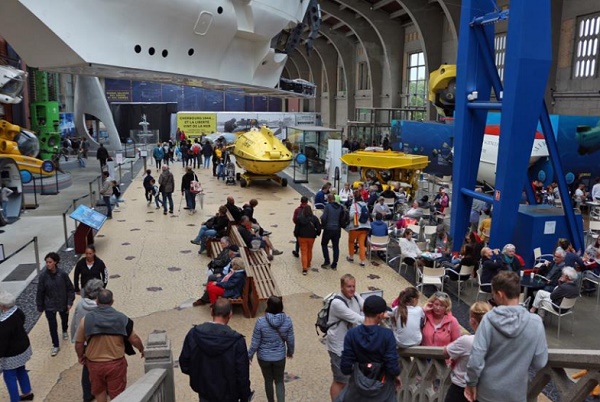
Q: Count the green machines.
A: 1